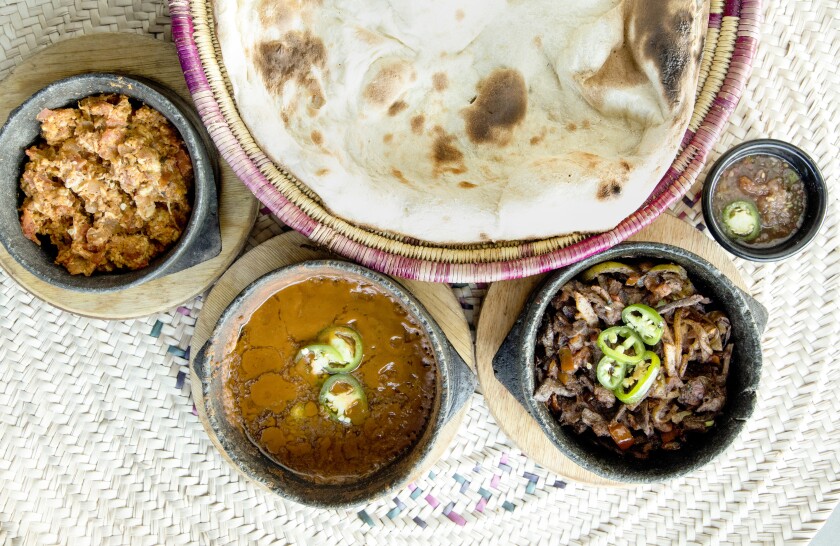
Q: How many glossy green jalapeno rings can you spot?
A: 8